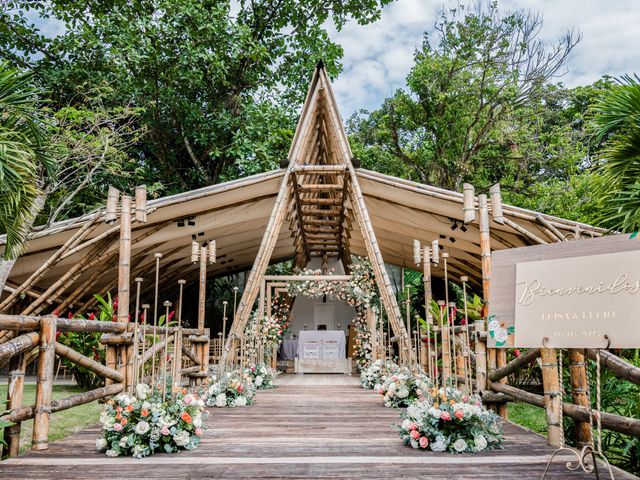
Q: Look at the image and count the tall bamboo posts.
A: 4